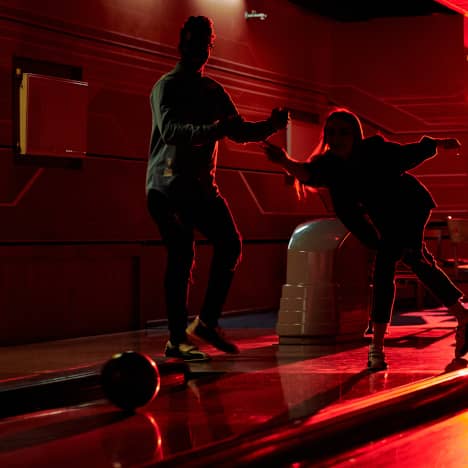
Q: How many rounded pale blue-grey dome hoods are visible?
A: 1